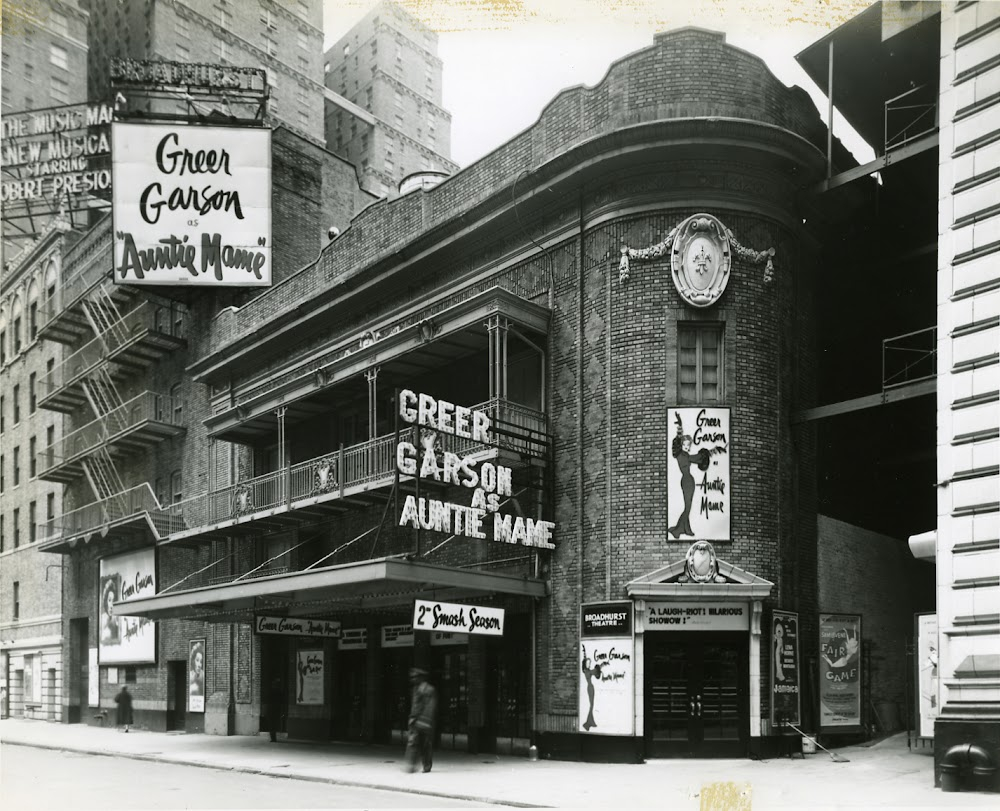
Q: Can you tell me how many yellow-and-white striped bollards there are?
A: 0